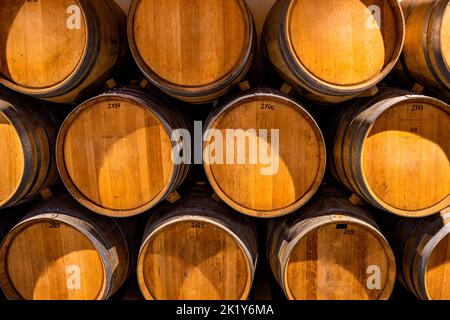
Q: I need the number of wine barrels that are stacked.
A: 12